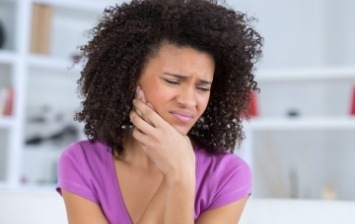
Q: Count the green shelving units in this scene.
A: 0